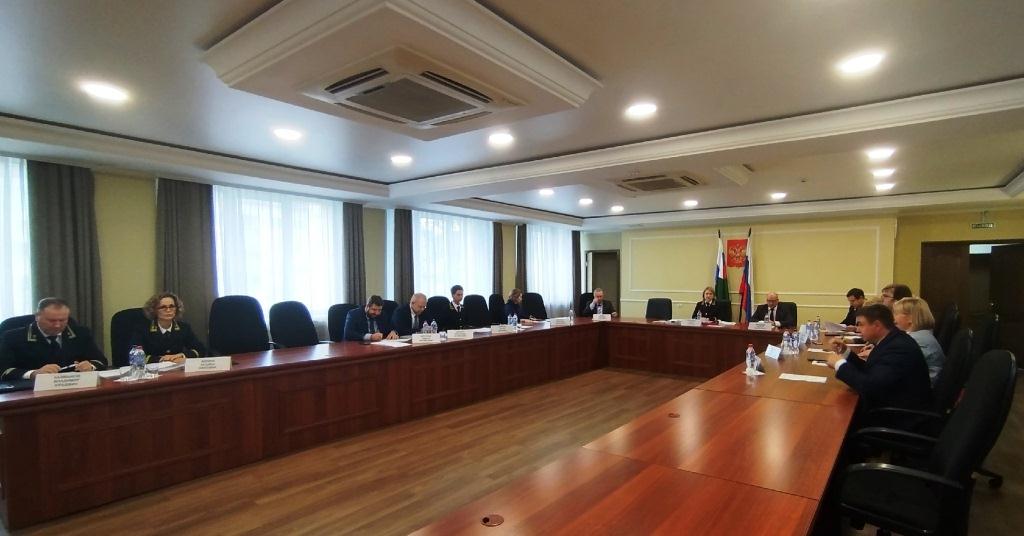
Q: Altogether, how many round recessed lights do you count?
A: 14